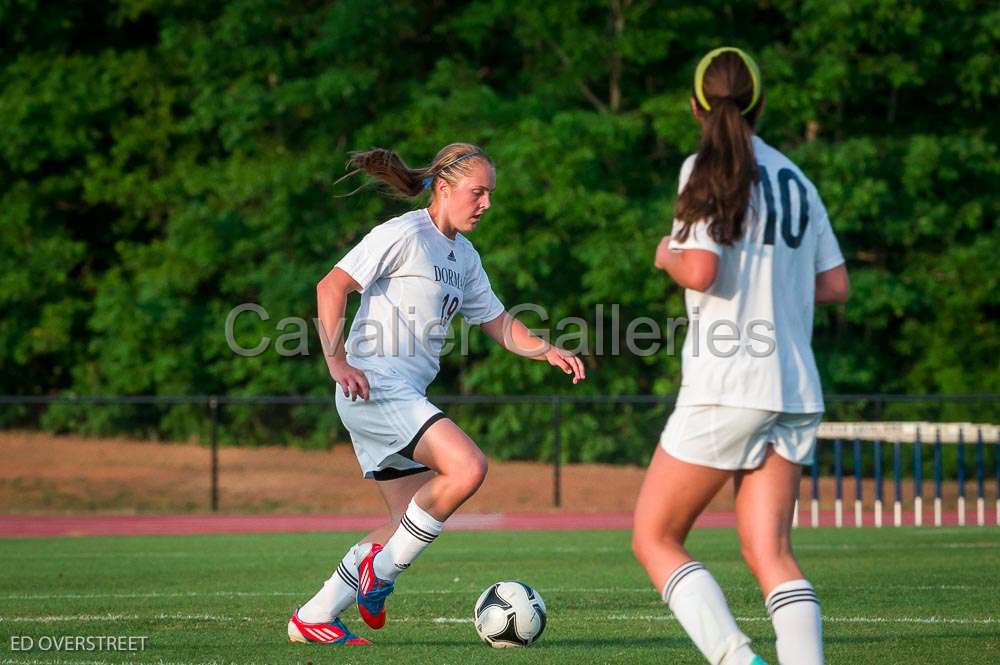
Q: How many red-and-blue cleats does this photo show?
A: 2